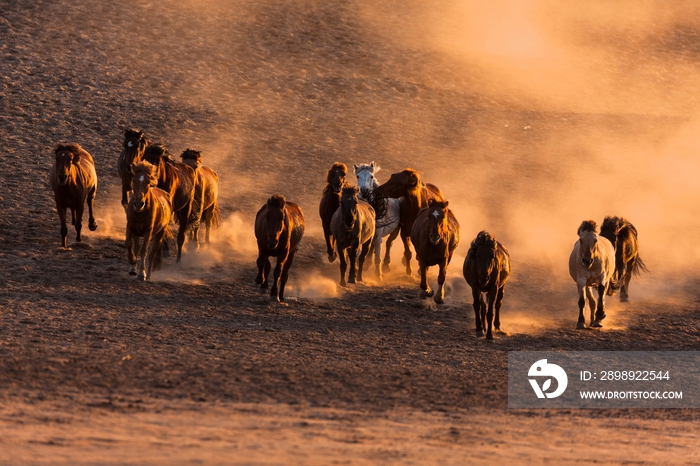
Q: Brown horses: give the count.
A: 12